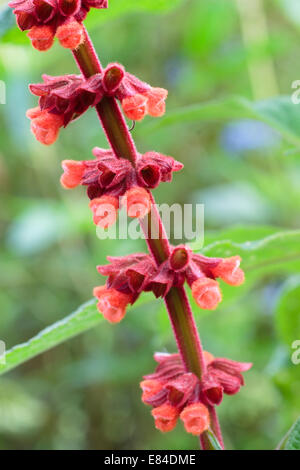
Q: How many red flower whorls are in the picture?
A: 5